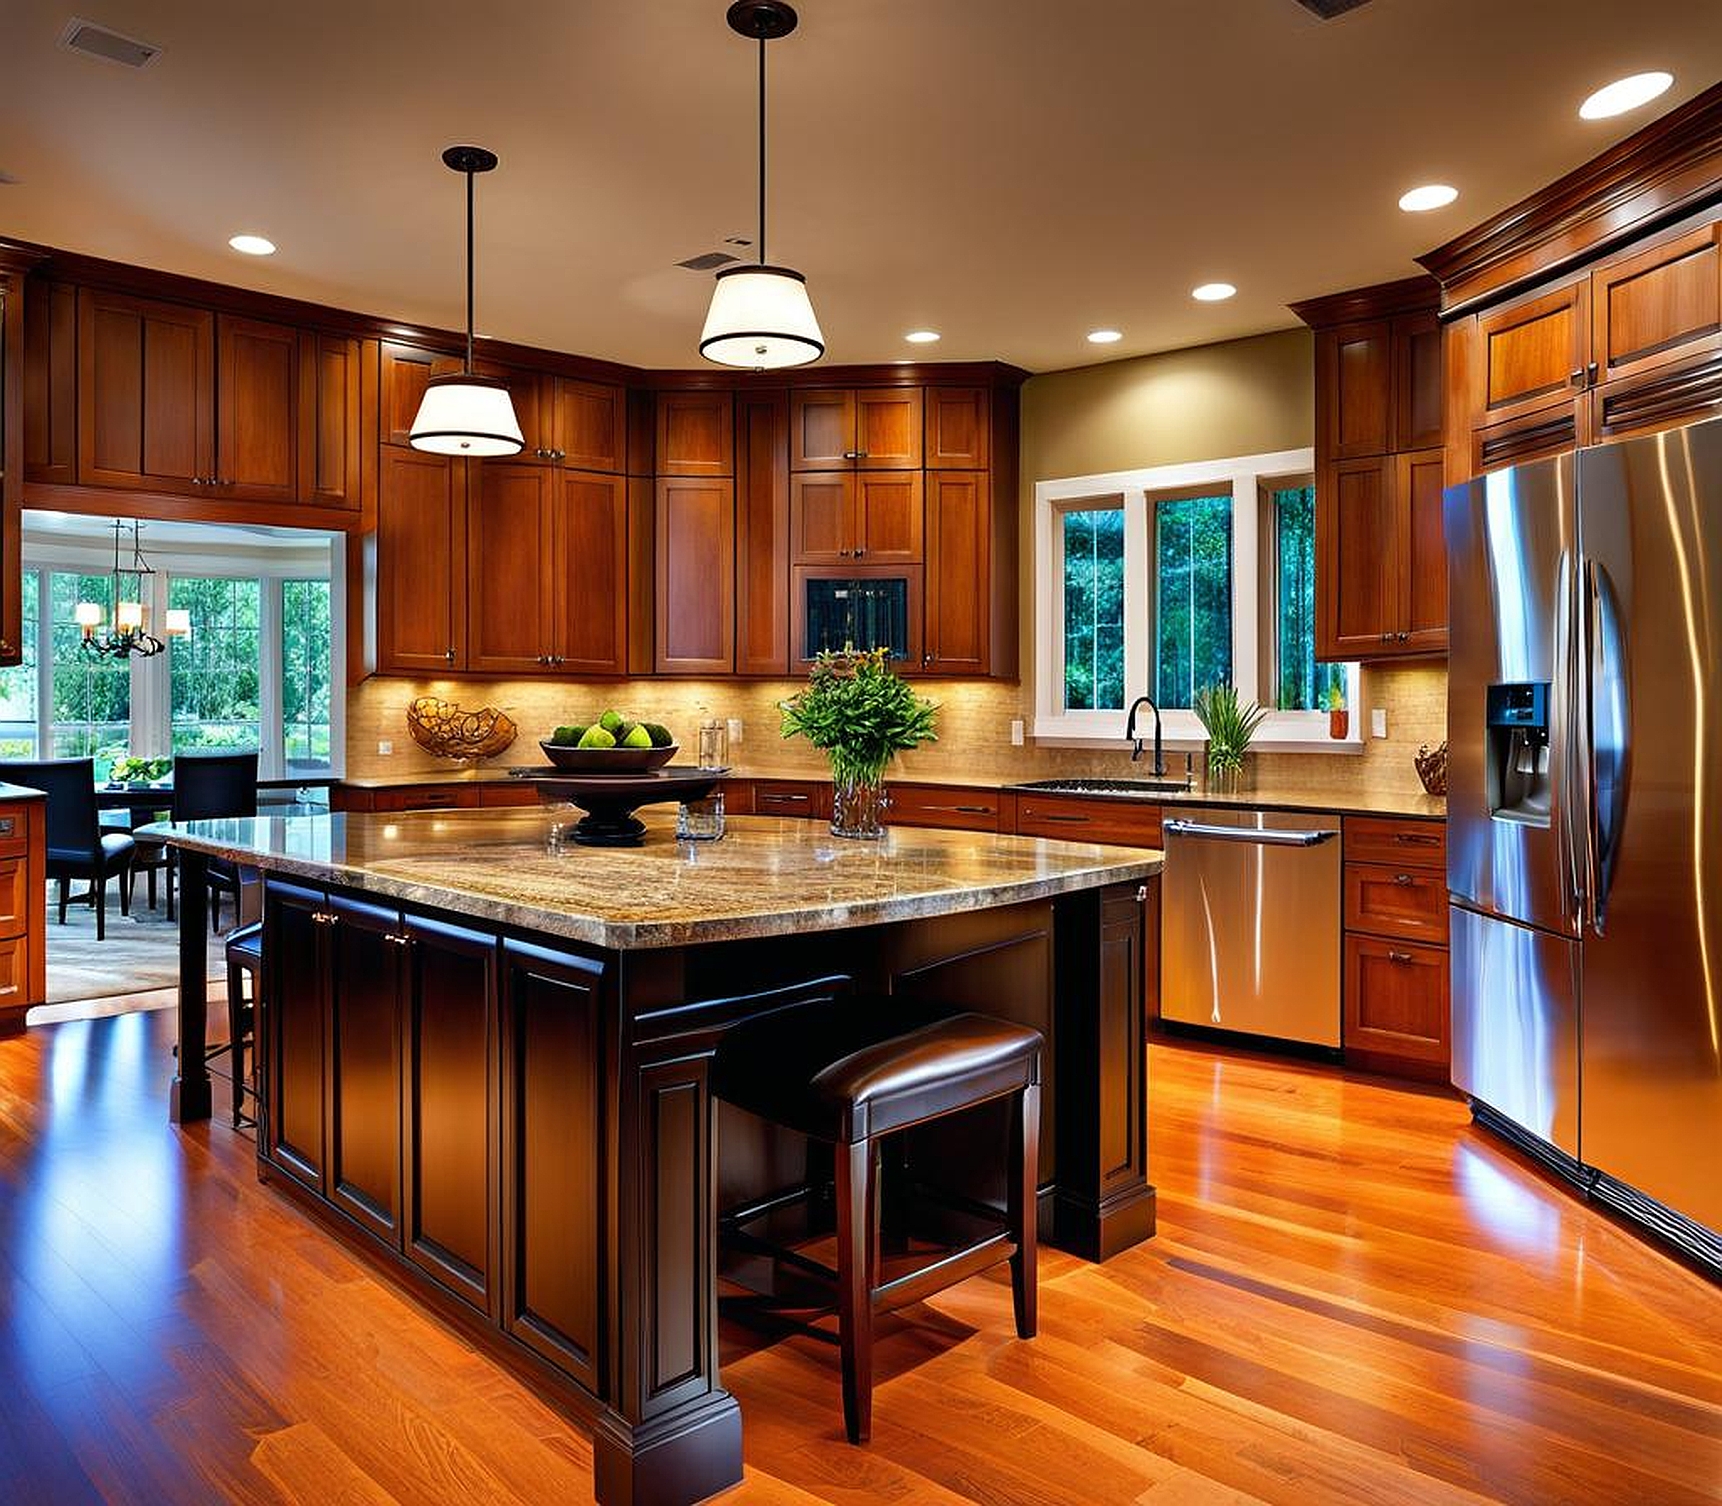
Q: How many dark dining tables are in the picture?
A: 1